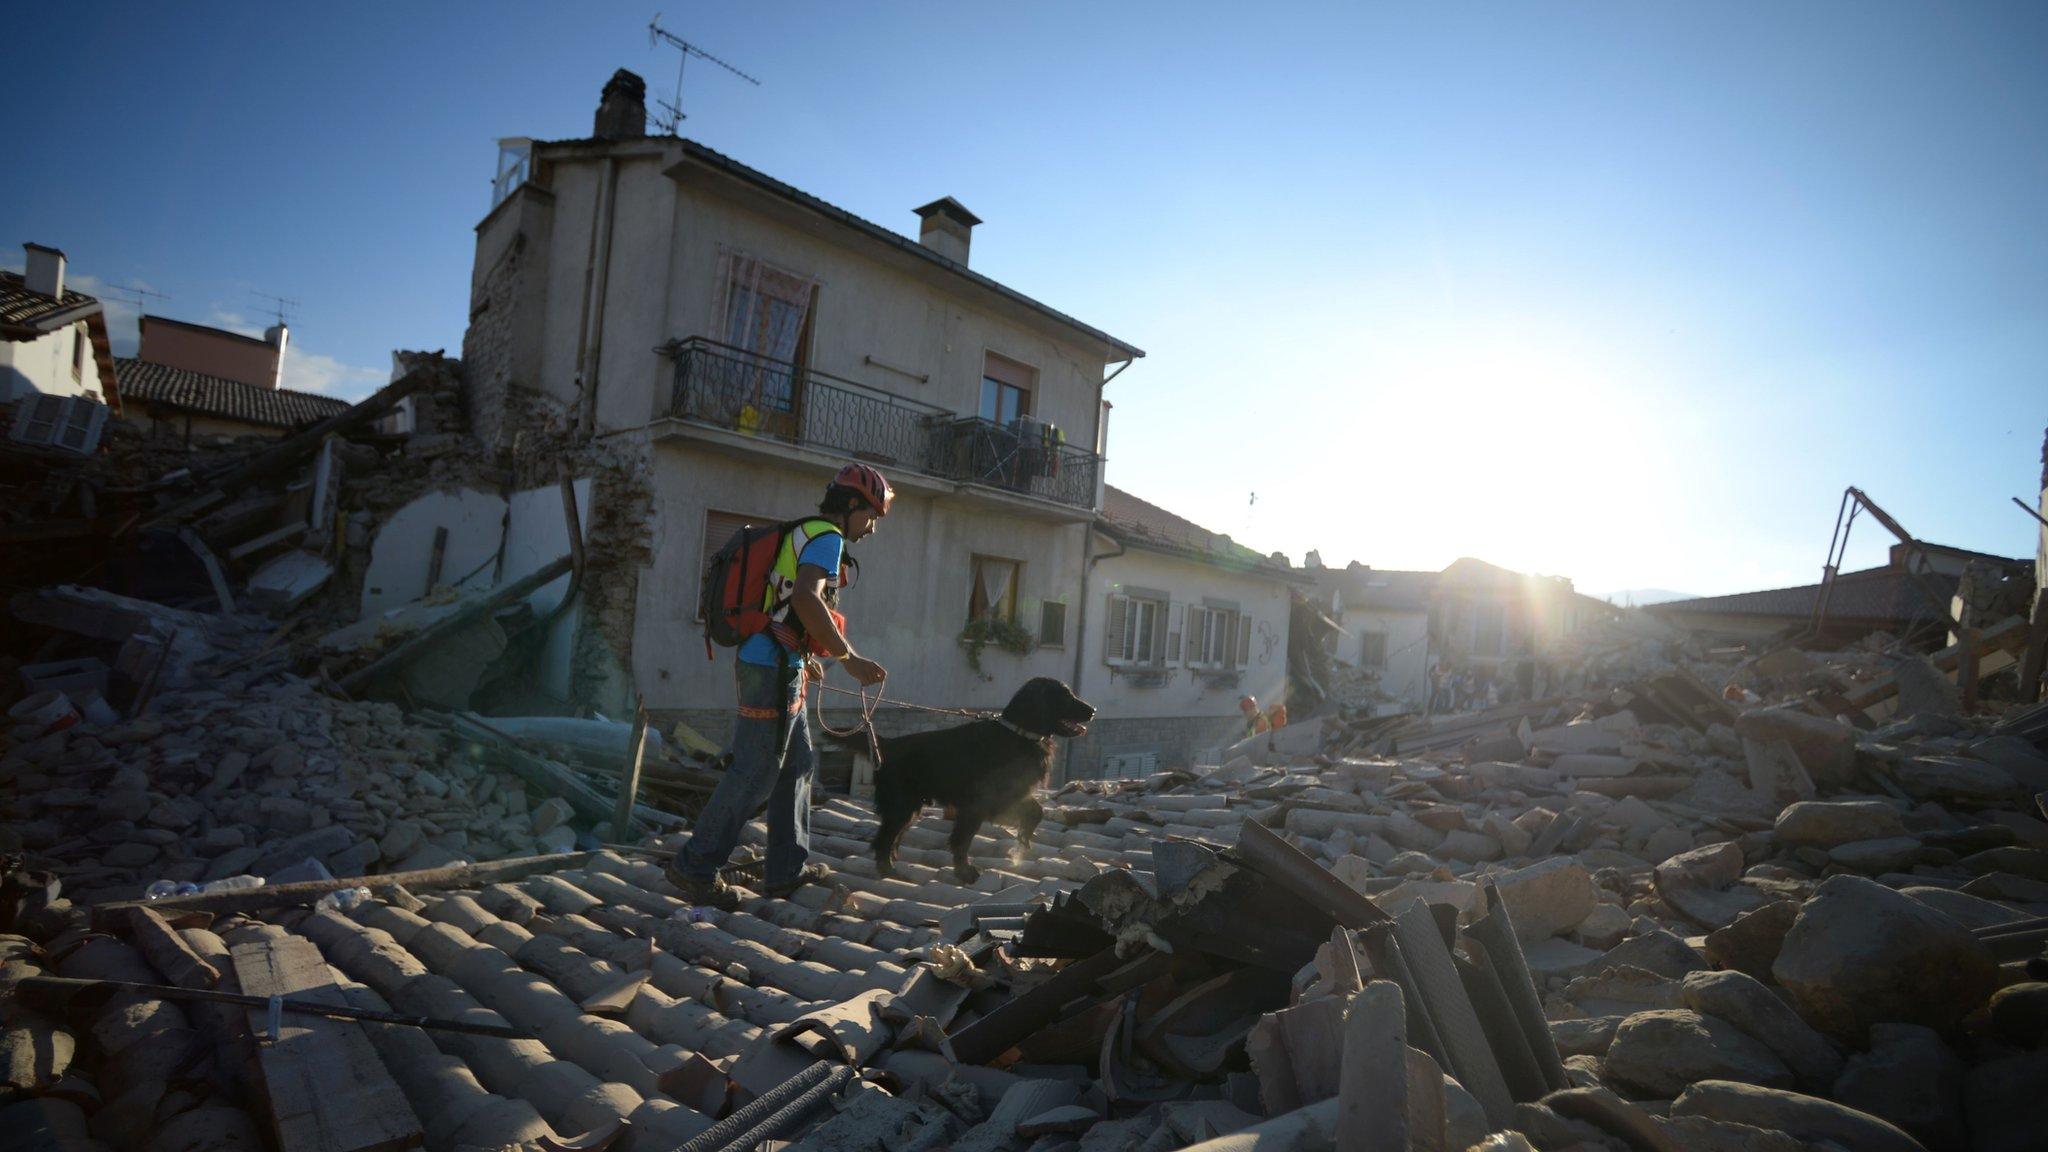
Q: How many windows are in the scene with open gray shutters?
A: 2